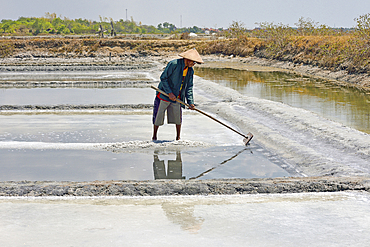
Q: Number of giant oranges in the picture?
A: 0